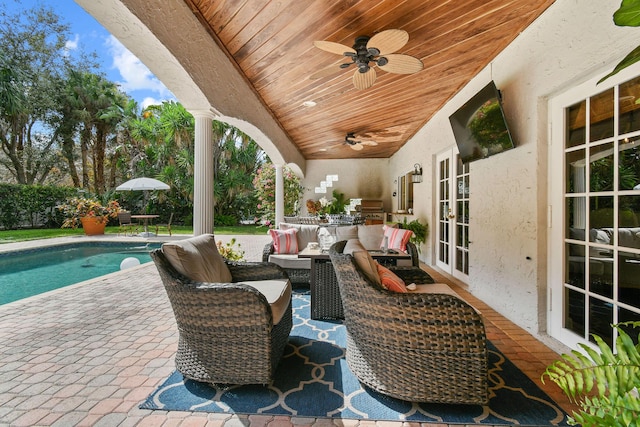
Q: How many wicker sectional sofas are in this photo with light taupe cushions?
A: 1